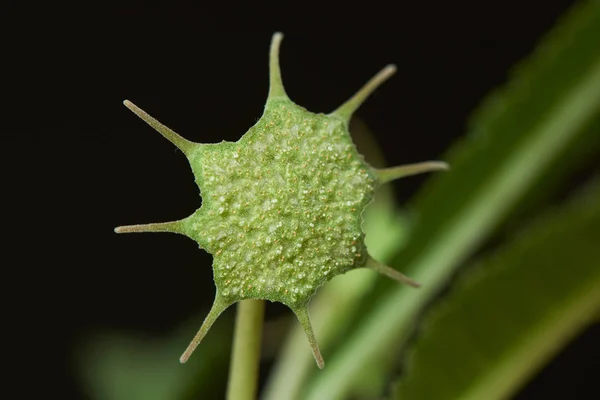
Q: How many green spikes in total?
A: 8